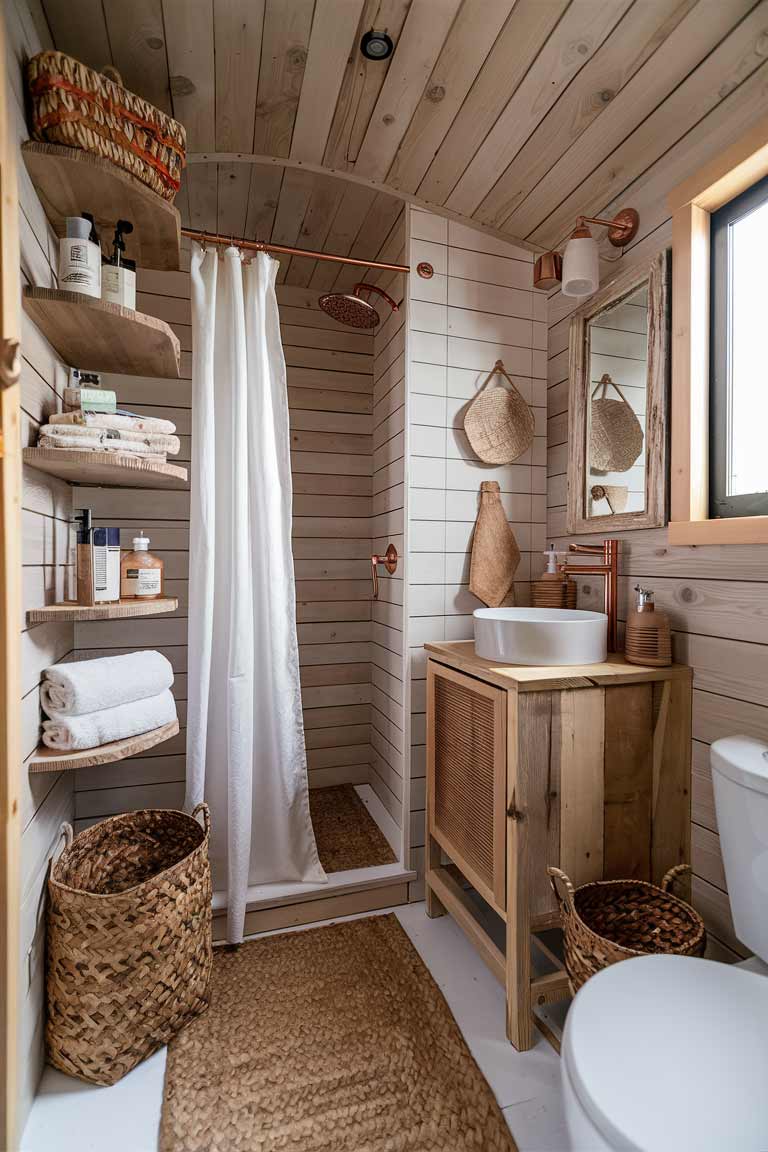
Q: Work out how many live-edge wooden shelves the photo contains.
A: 5